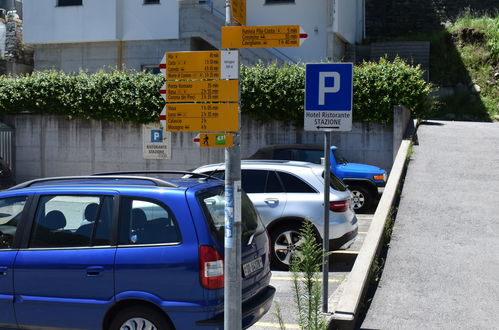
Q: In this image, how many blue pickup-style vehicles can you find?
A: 1